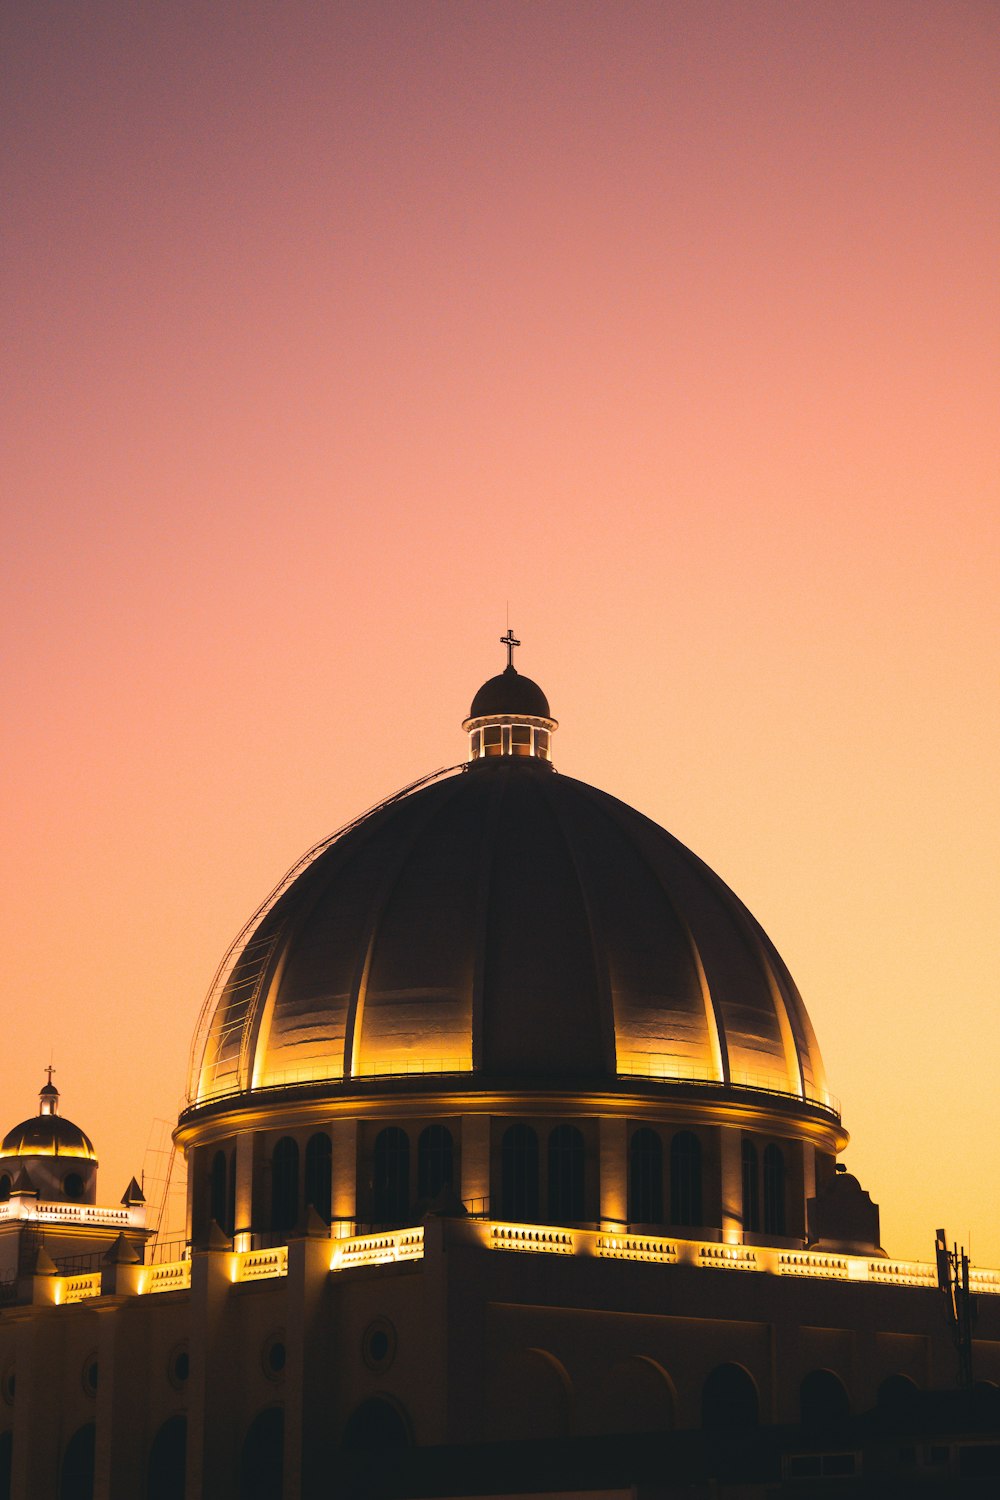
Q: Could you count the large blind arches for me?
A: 2